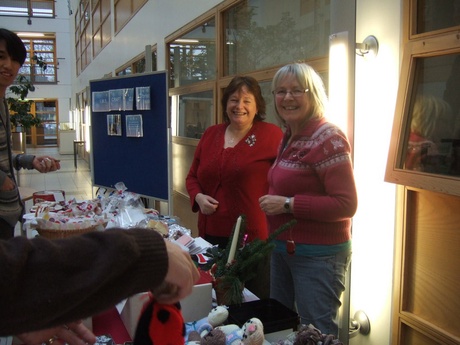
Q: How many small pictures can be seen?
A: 6